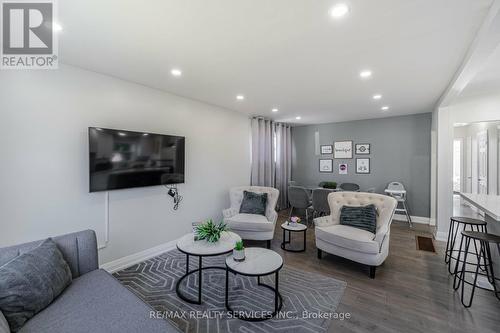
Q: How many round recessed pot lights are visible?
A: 9